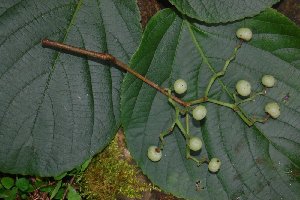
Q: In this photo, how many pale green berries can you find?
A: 9